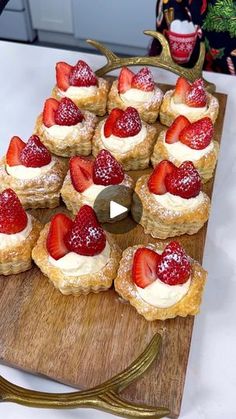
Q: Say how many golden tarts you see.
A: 12